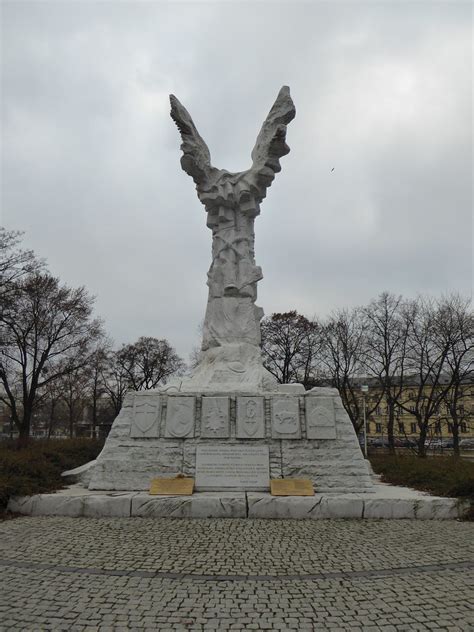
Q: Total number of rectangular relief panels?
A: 6